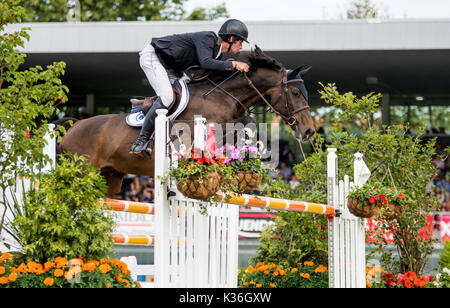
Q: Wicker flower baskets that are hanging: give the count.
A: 4